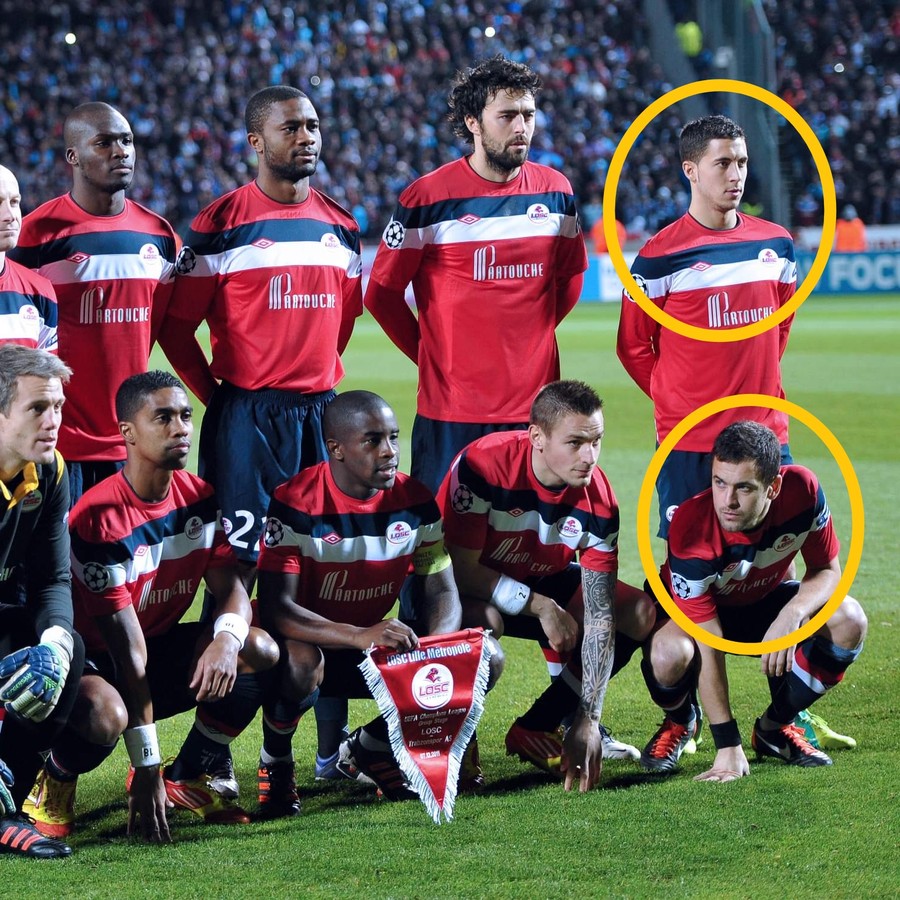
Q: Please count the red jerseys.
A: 9